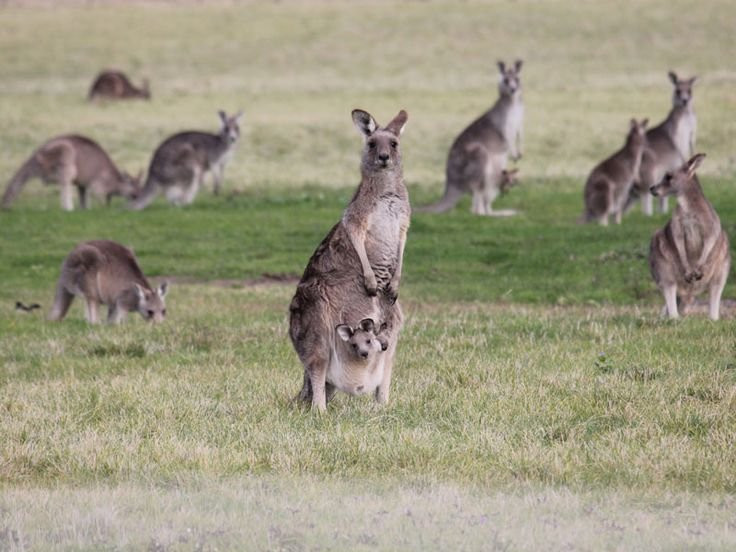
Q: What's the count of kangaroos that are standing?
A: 5